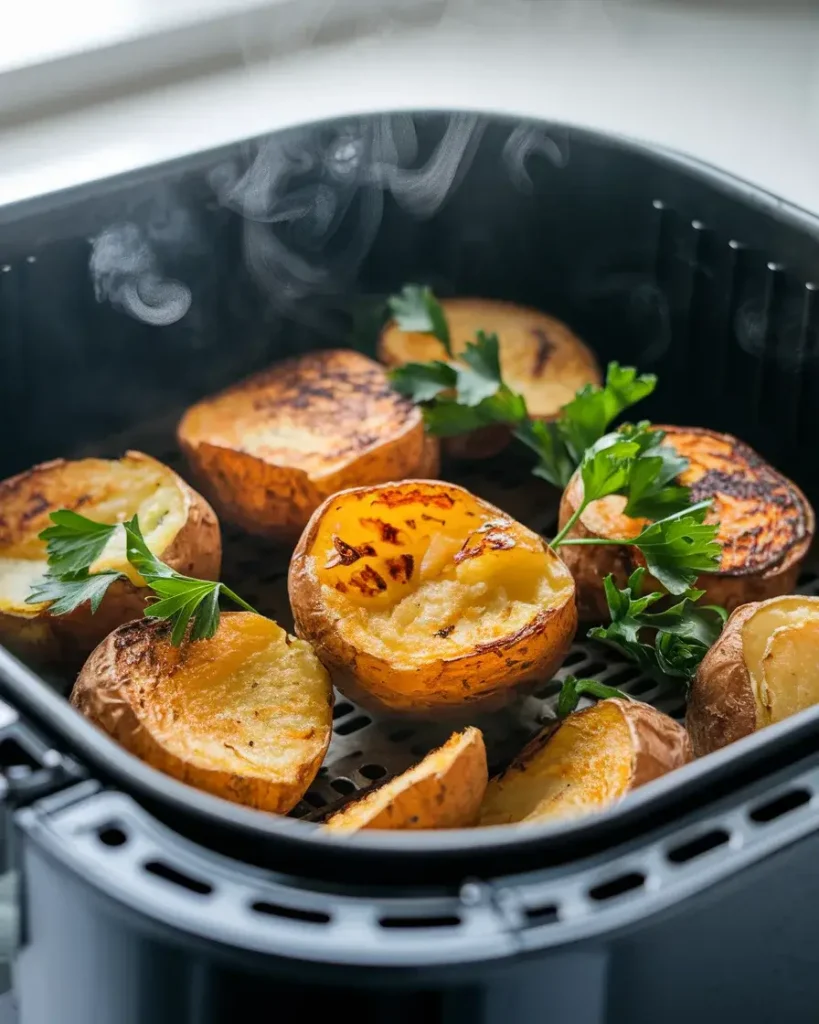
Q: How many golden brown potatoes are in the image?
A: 9